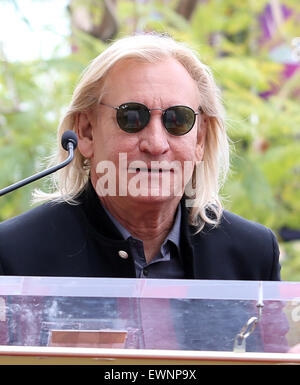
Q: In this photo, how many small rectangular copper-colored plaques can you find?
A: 1